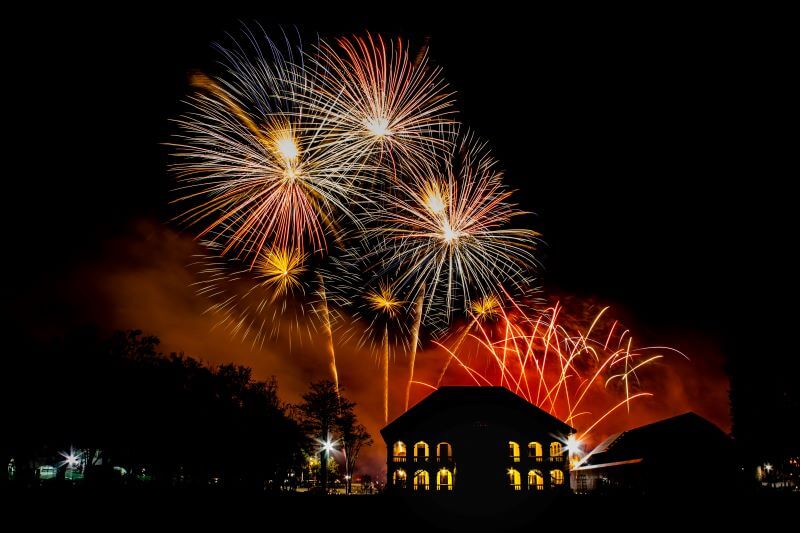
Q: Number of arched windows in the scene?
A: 12